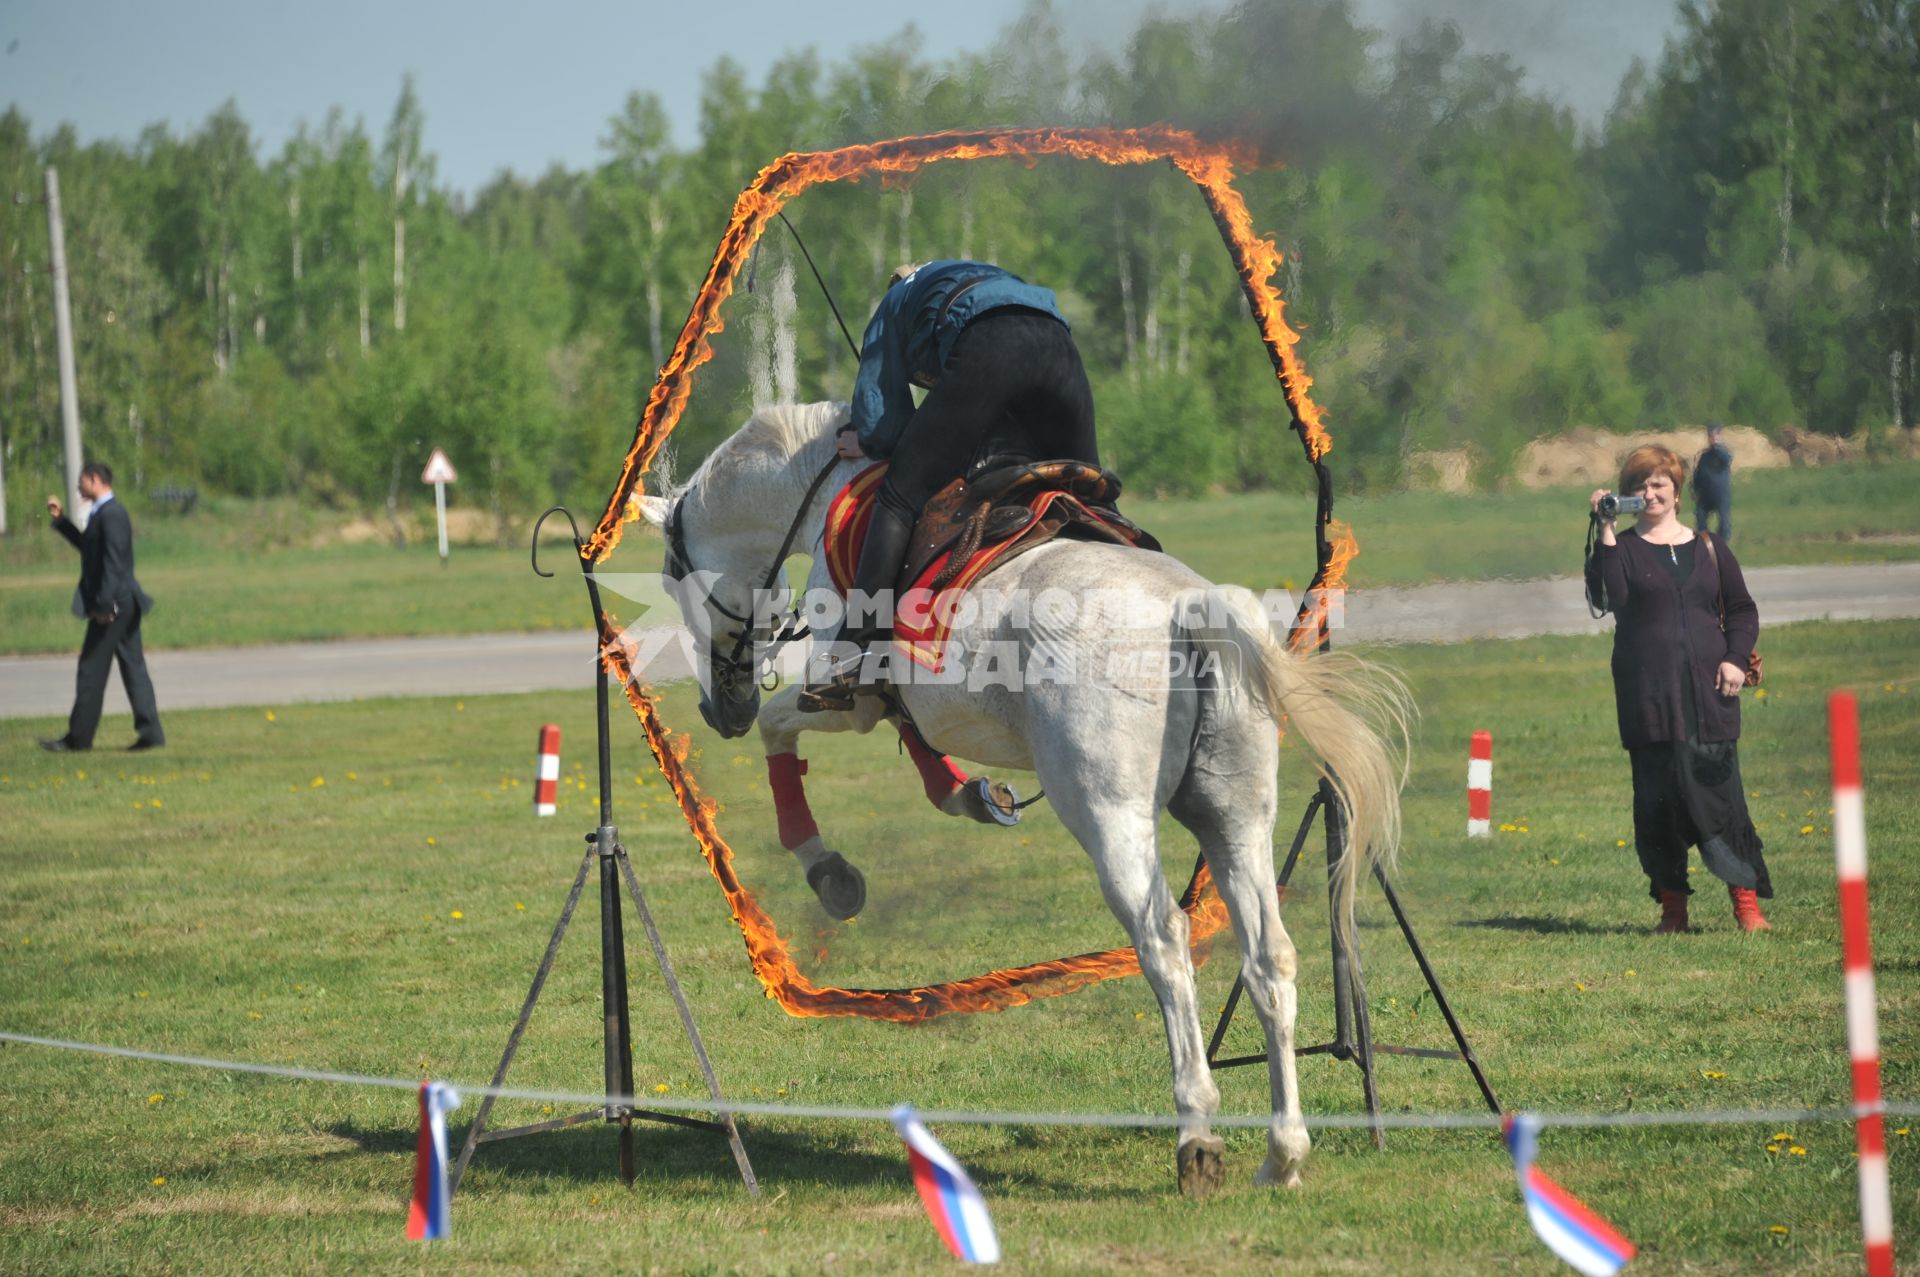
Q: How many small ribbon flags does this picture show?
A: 3